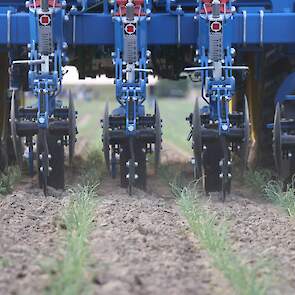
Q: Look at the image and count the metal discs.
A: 7